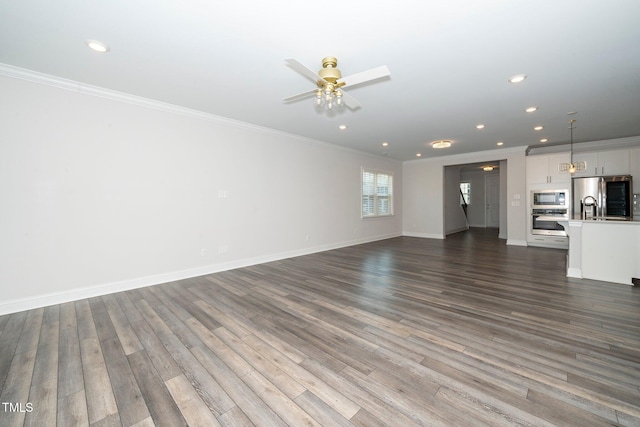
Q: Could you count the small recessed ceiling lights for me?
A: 10